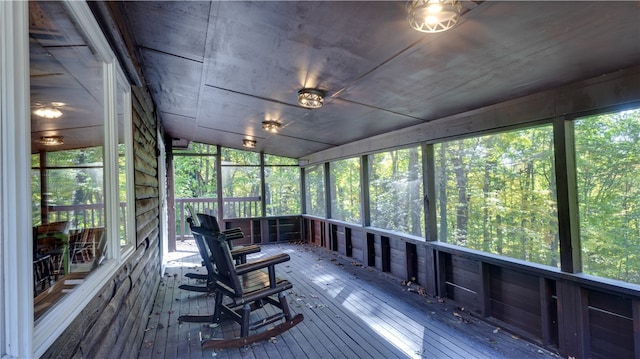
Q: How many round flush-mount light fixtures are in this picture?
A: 4